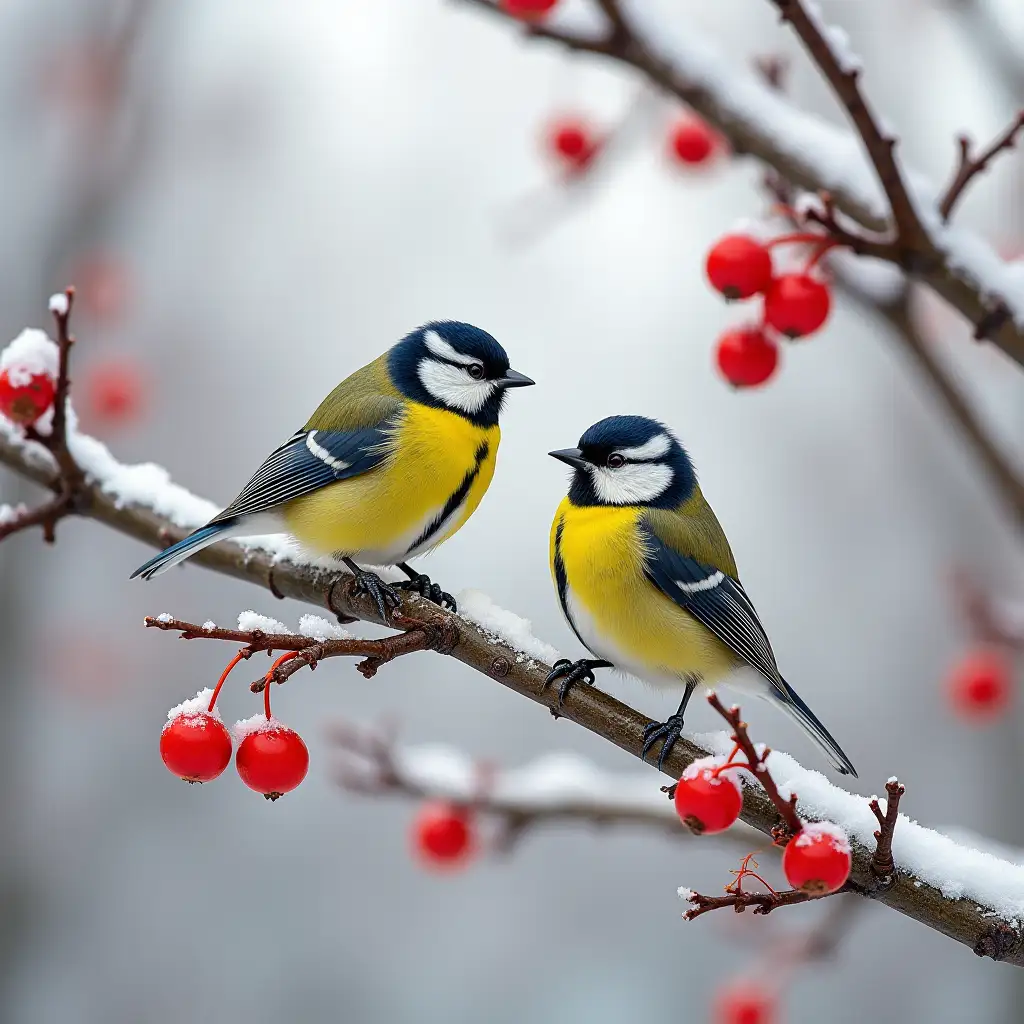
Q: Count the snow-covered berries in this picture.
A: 5